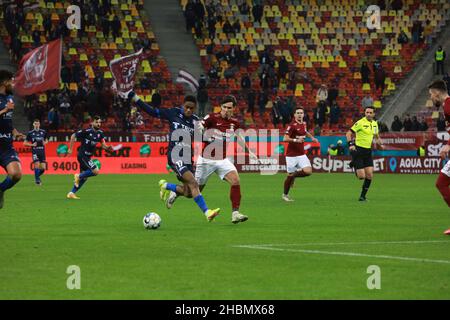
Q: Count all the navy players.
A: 4